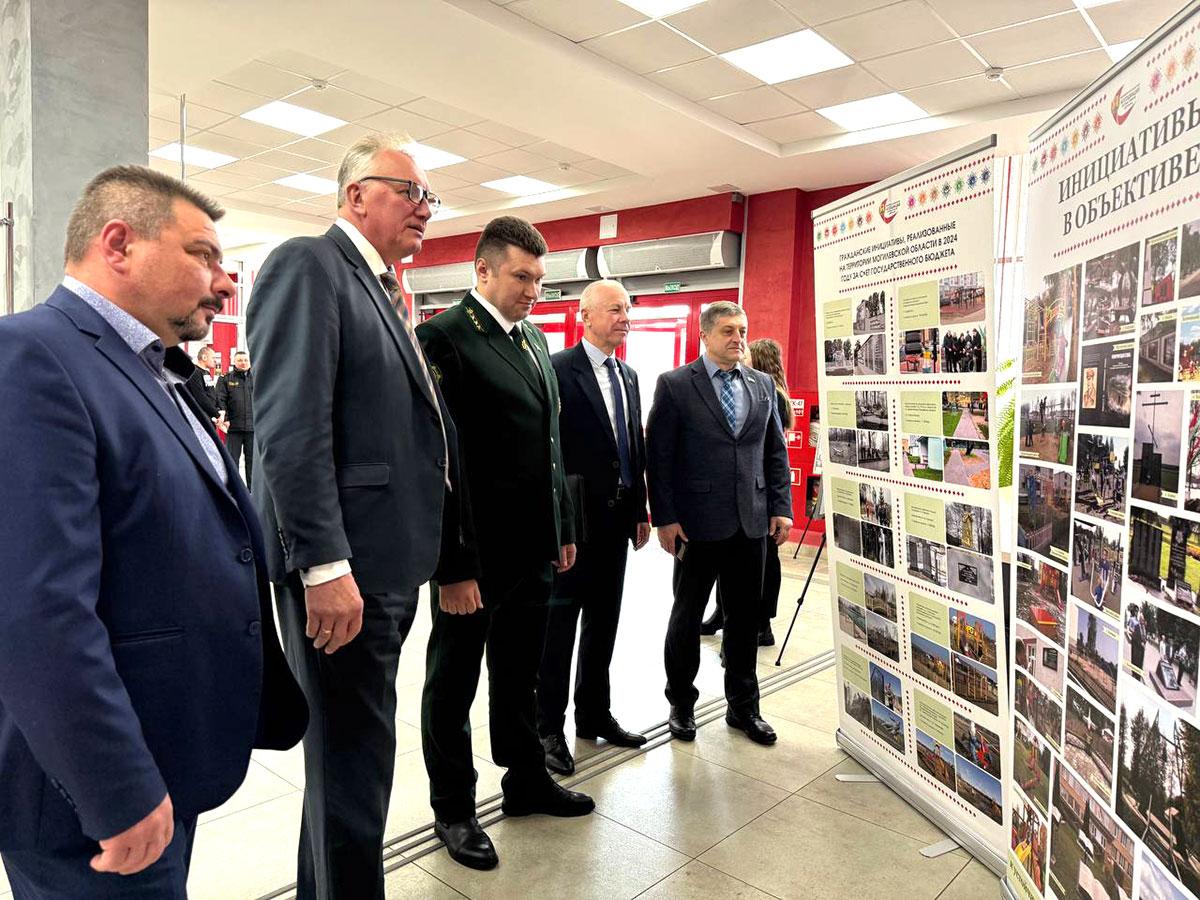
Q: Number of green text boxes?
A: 10